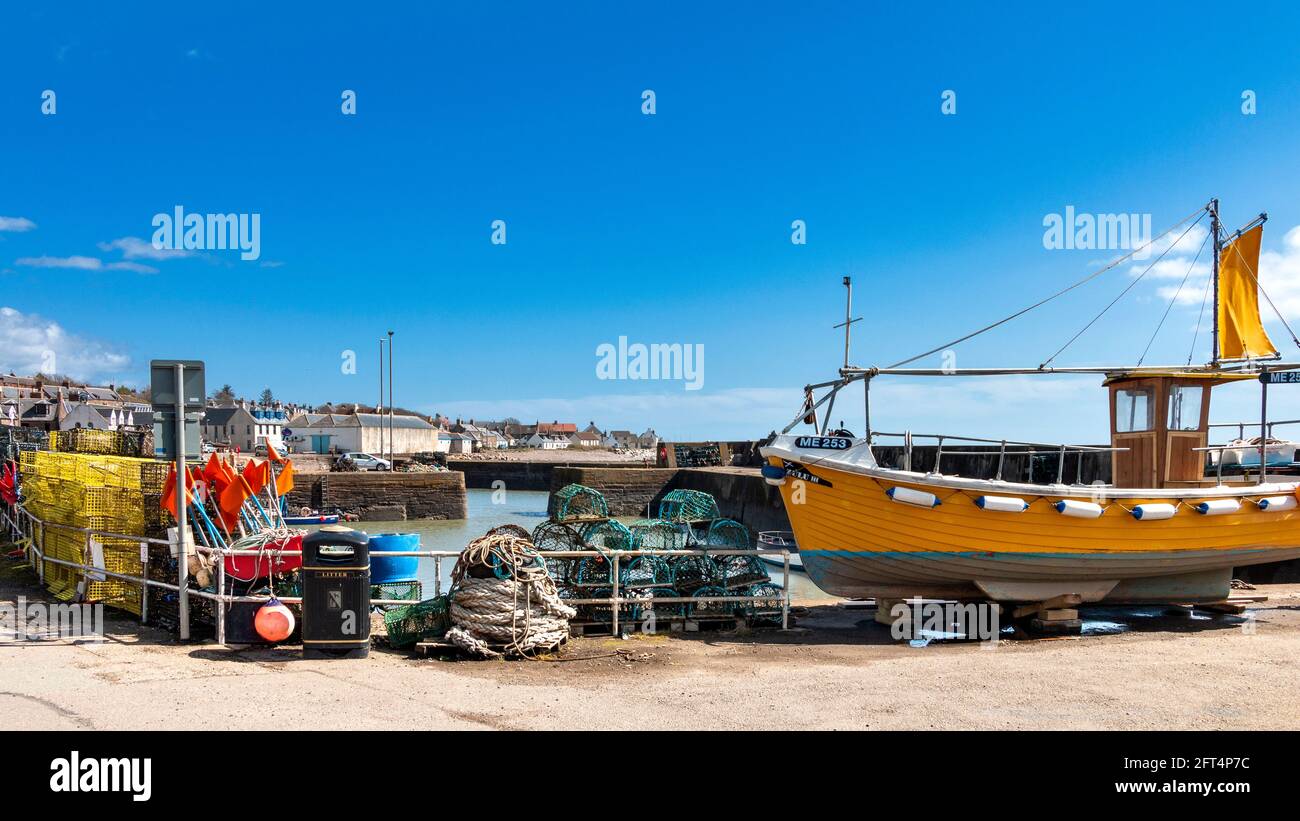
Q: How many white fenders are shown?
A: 6